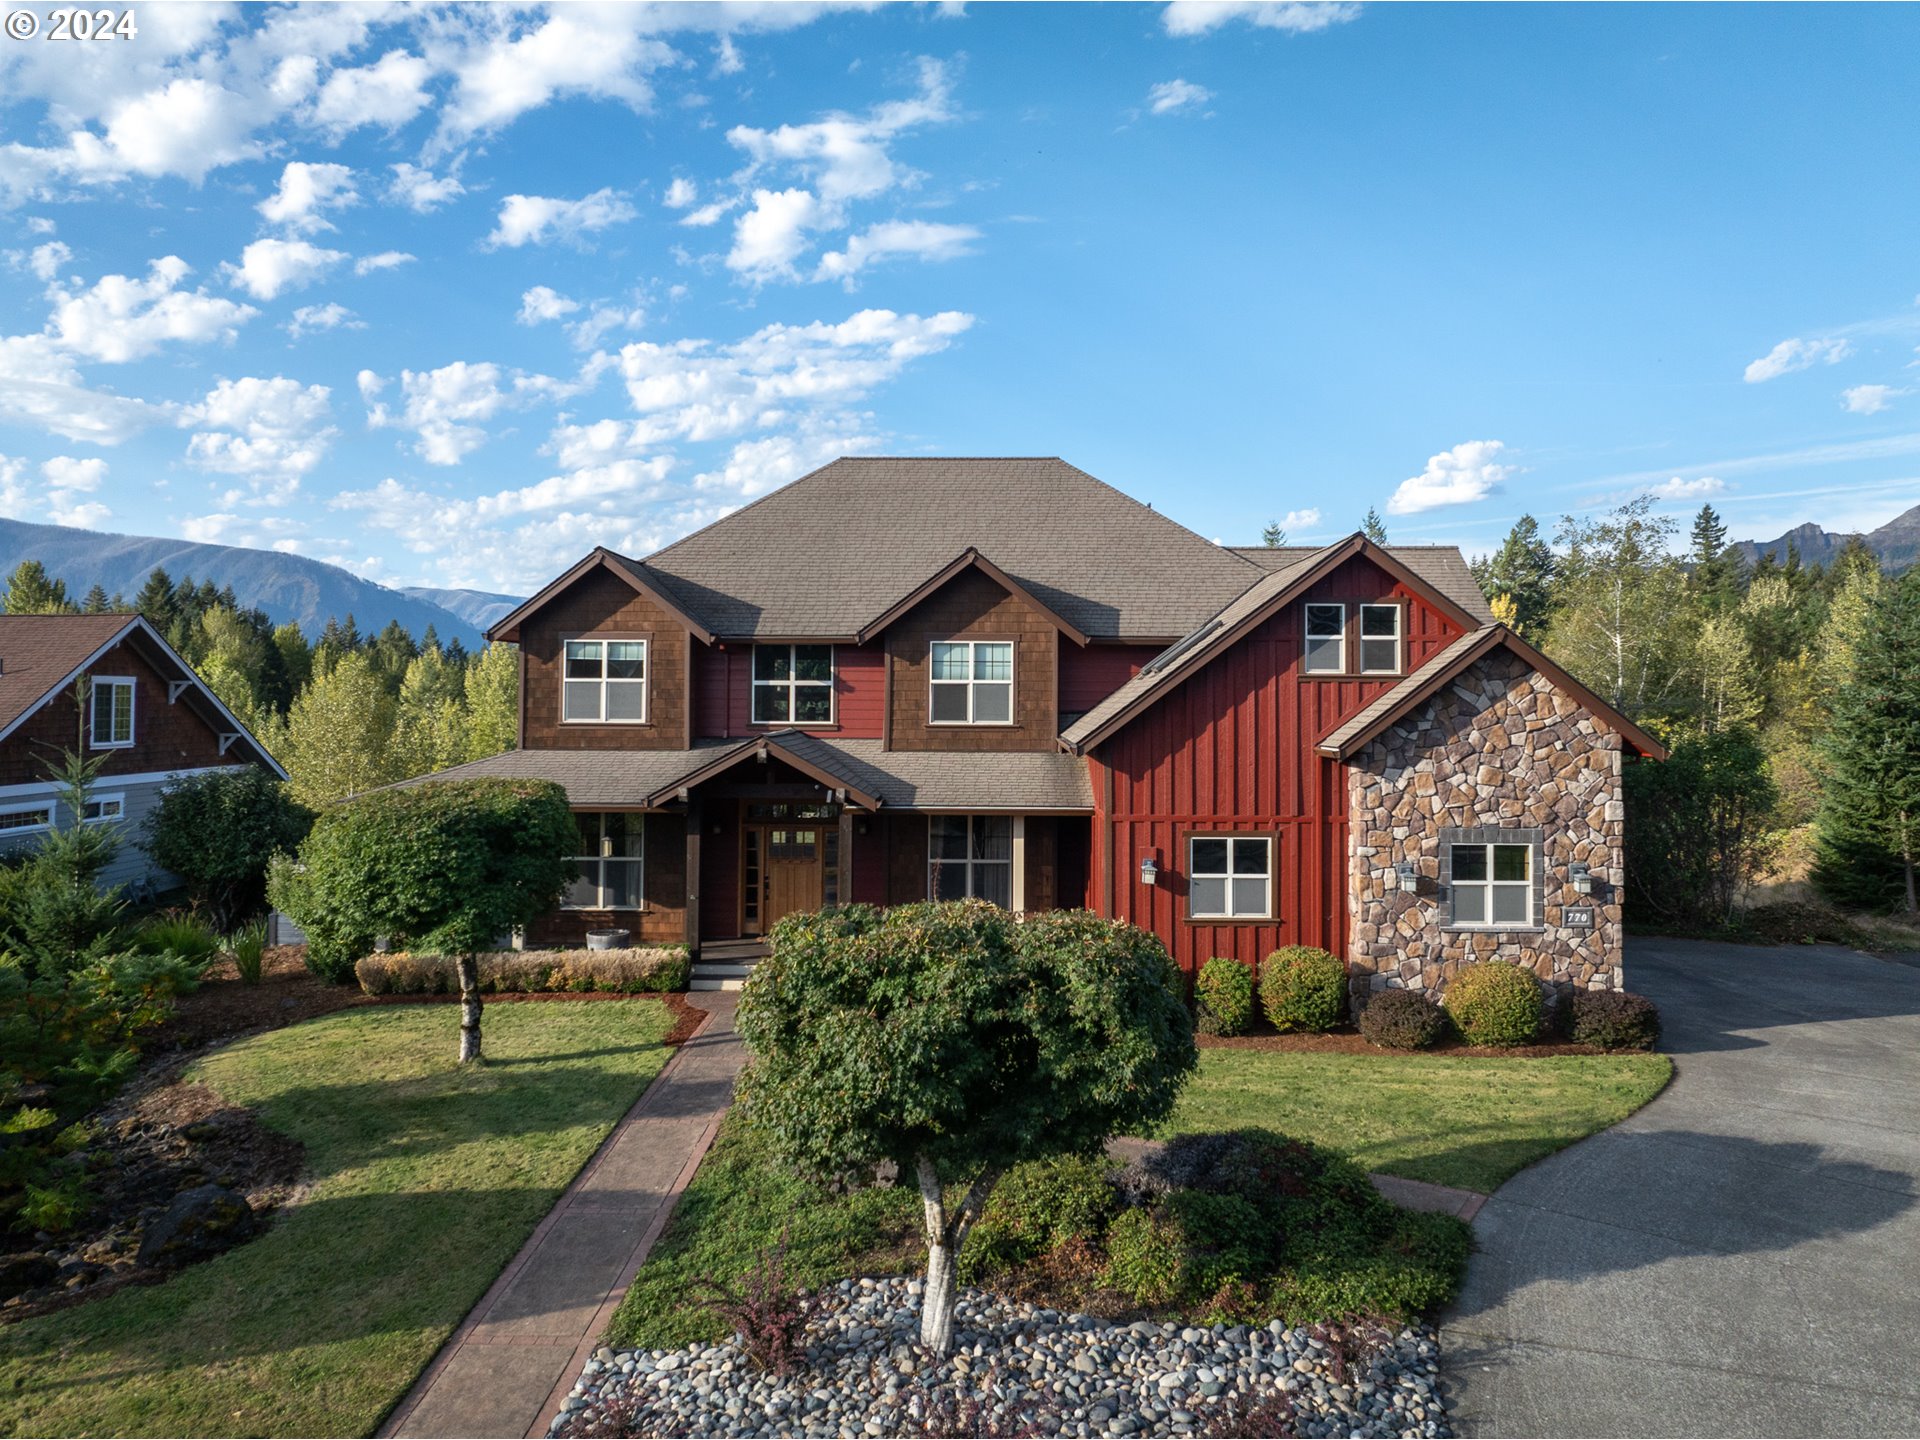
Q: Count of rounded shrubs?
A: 5